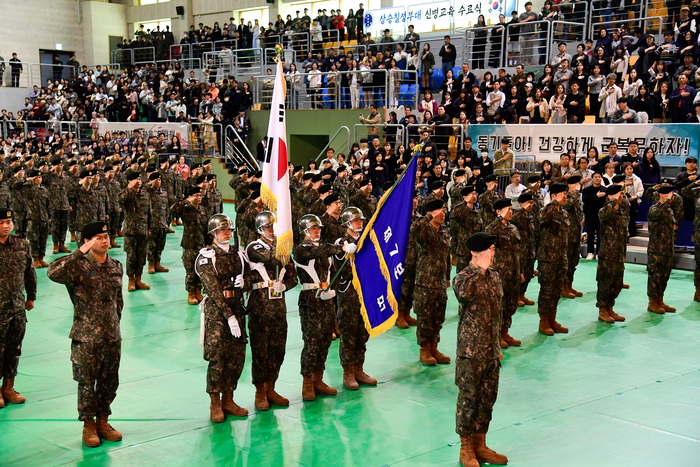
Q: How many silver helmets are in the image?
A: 4